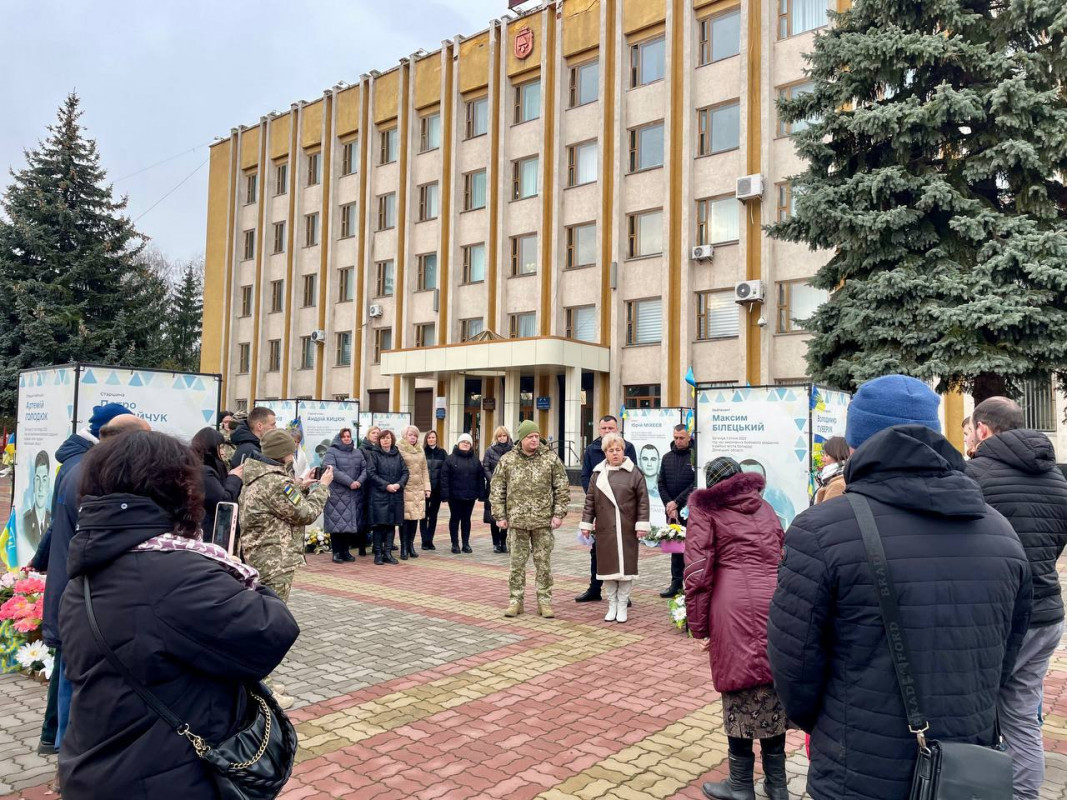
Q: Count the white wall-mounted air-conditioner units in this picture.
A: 5